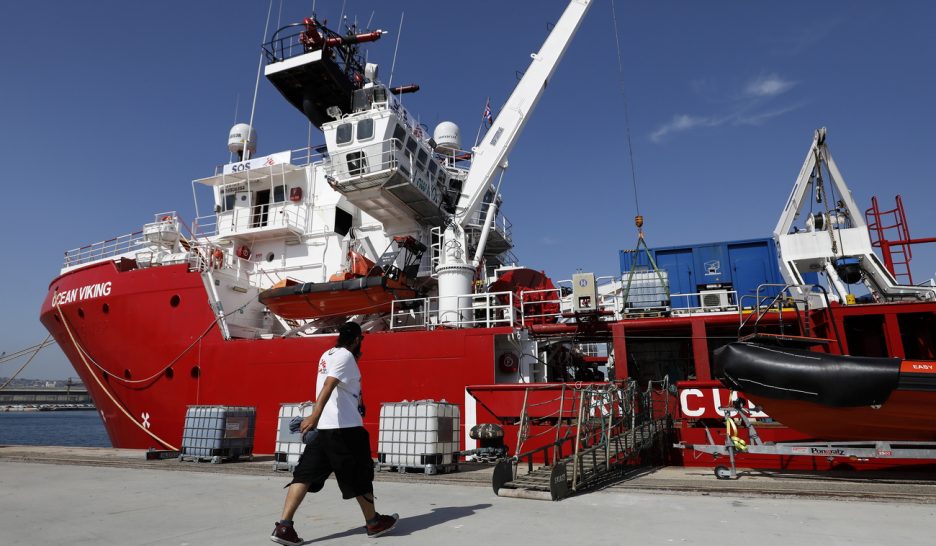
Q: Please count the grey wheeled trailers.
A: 1